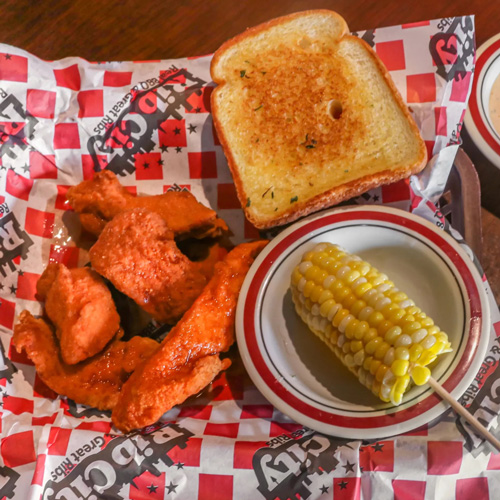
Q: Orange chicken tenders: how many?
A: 5